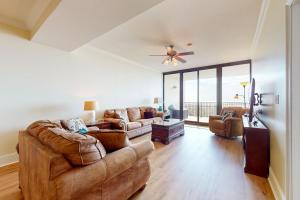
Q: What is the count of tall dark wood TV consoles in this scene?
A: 1